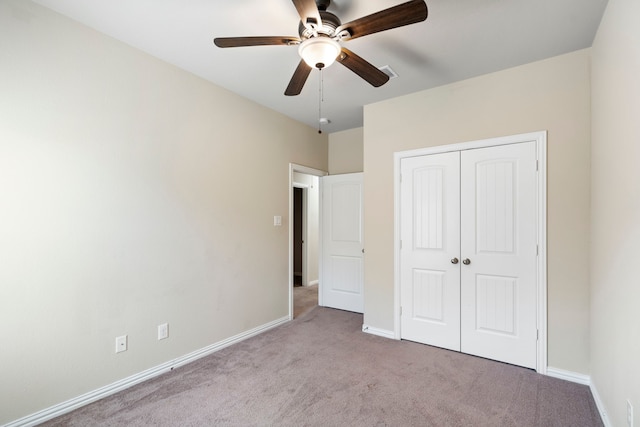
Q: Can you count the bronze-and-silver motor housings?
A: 1